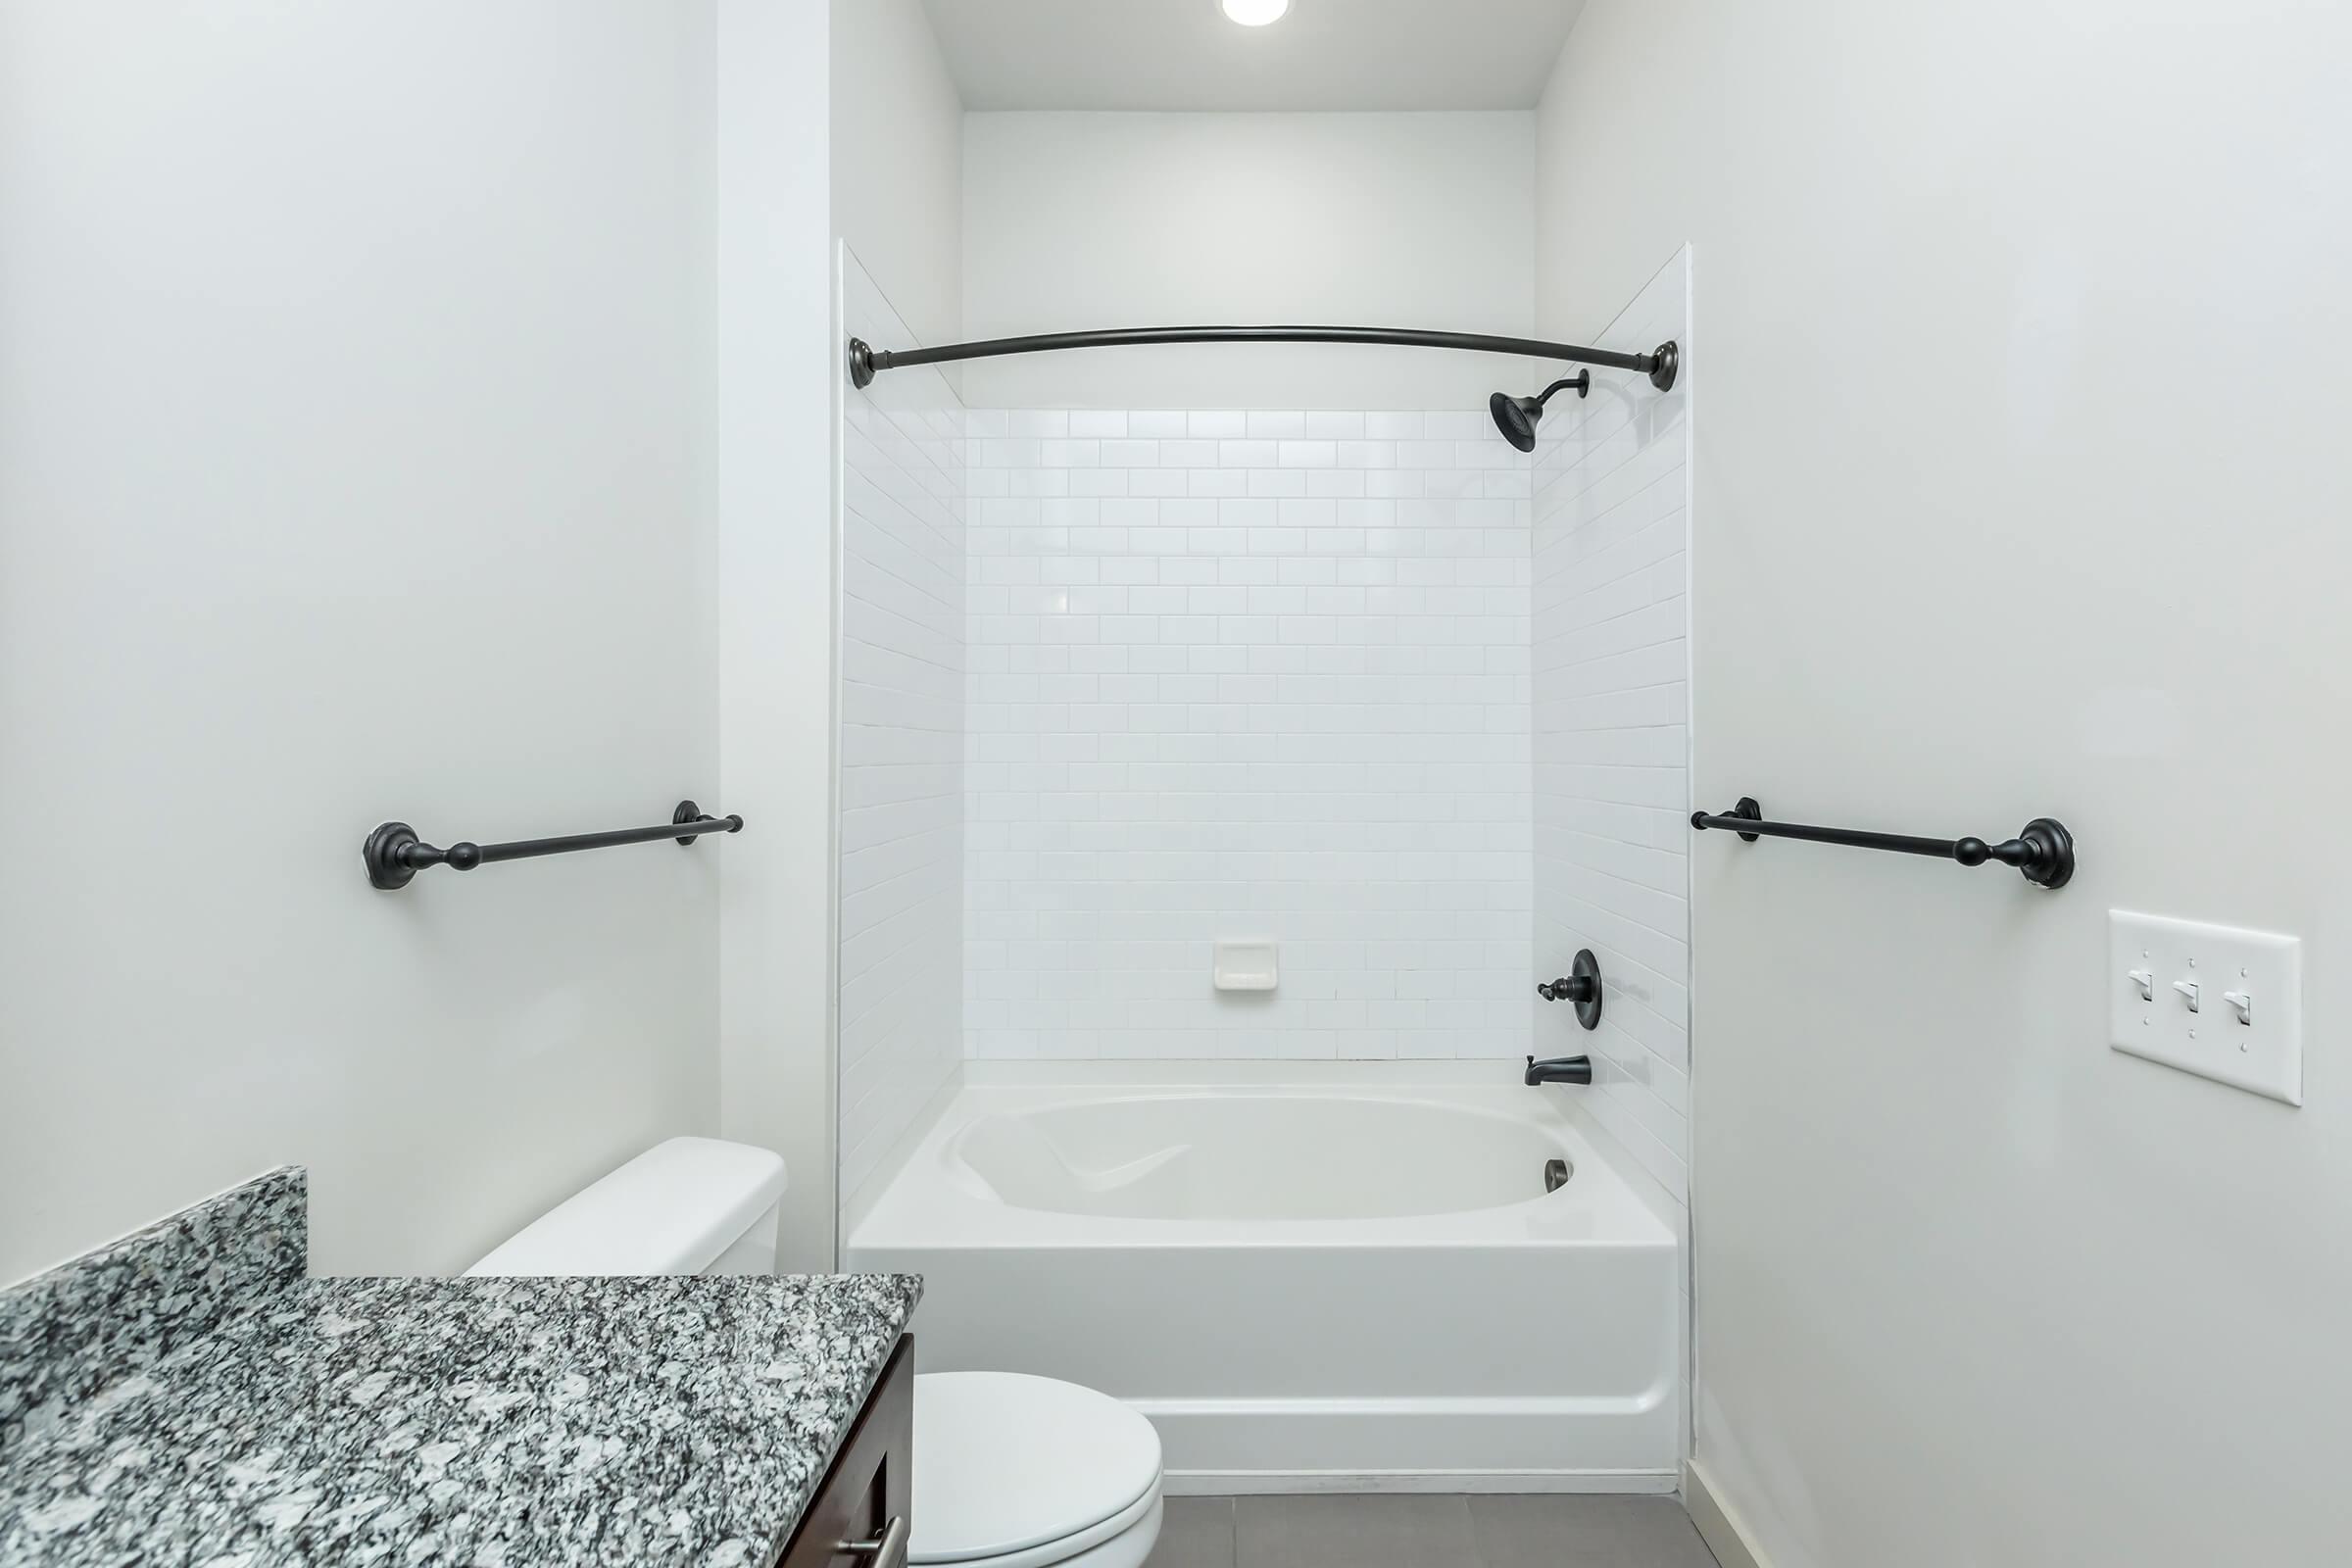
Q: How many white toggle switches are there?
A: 3